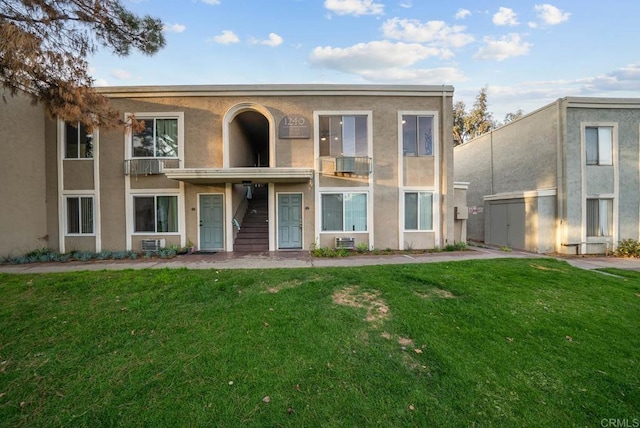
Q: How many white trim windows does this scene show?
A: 10